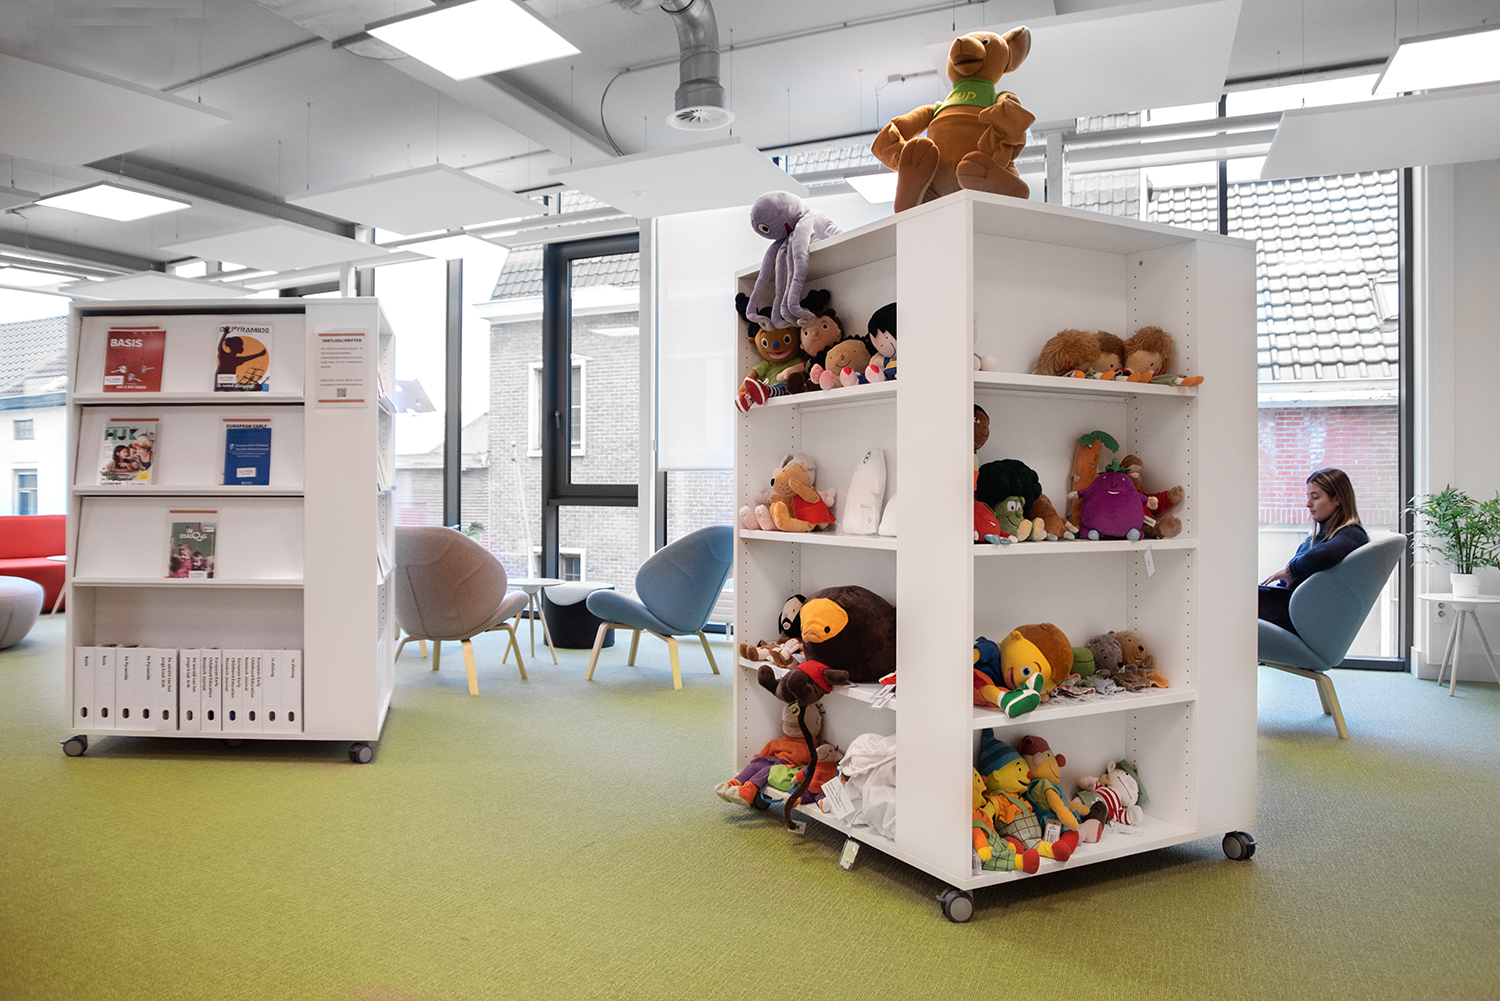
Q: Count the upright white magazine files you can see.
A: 11